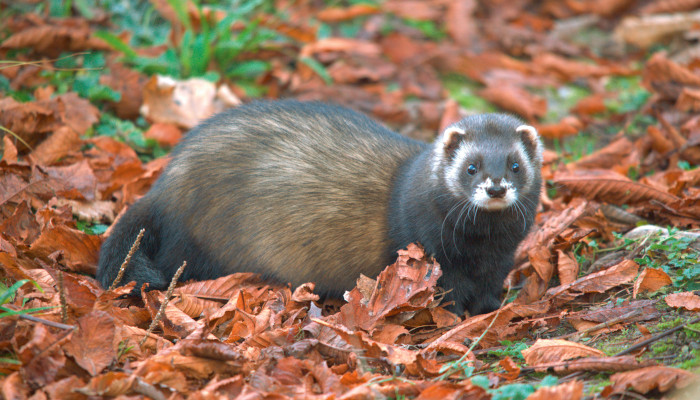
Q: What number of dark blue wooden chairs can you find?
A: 0